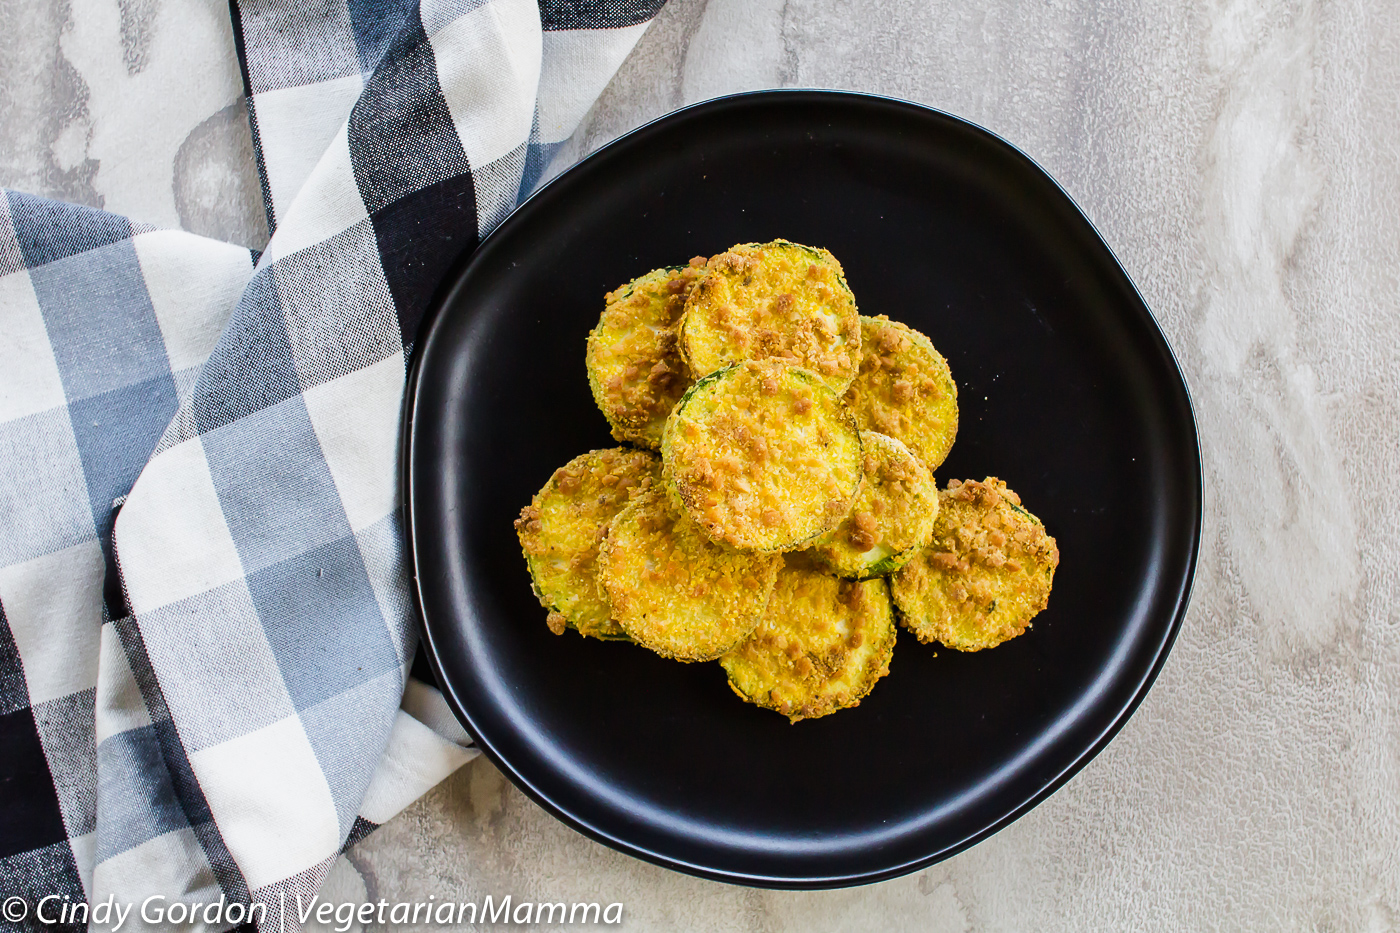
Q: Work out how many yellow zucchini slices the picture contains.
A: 9